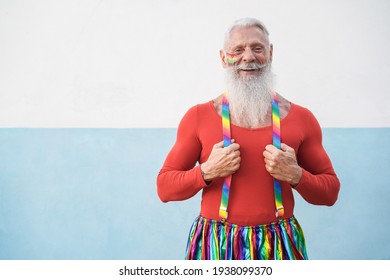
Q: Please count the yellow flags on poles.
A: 0